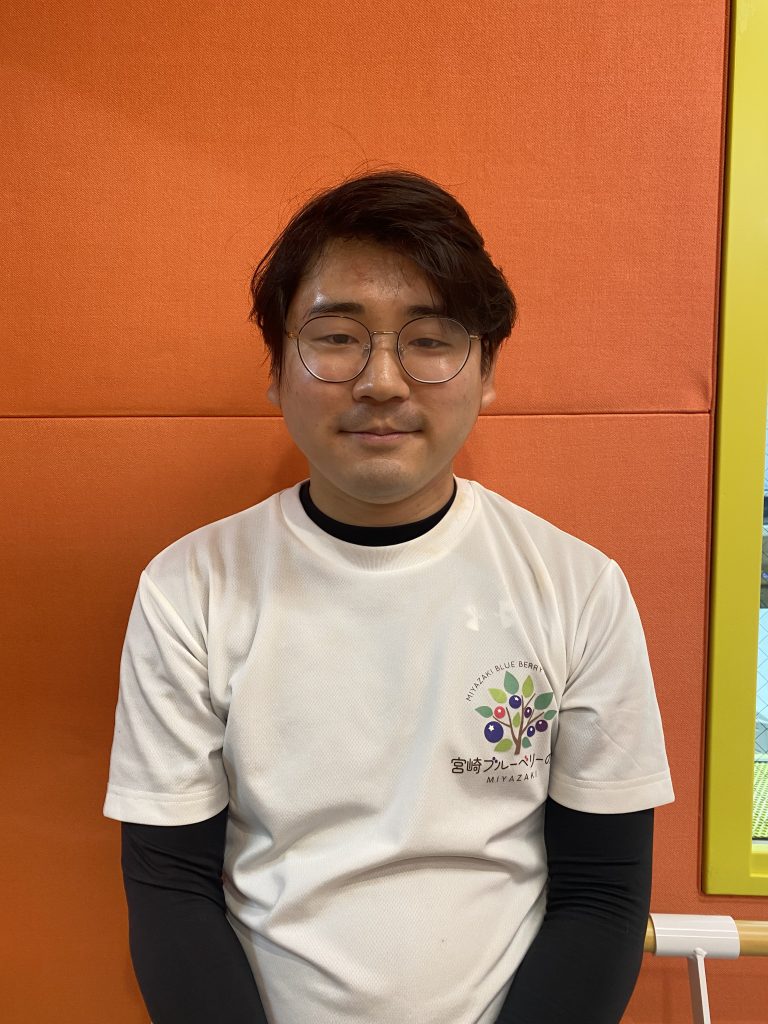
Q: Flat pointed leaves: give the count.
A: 9